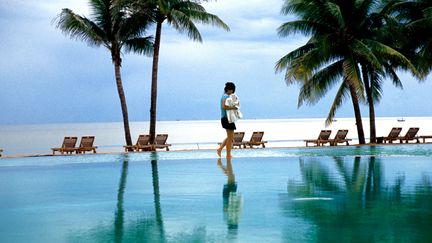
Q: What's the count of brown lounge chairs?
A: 10